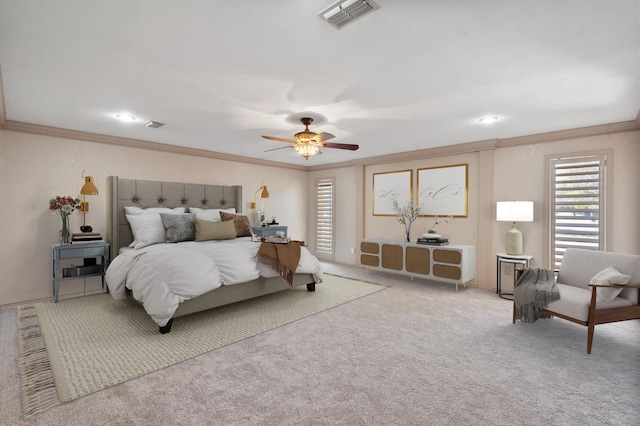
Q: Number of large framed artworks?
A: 2